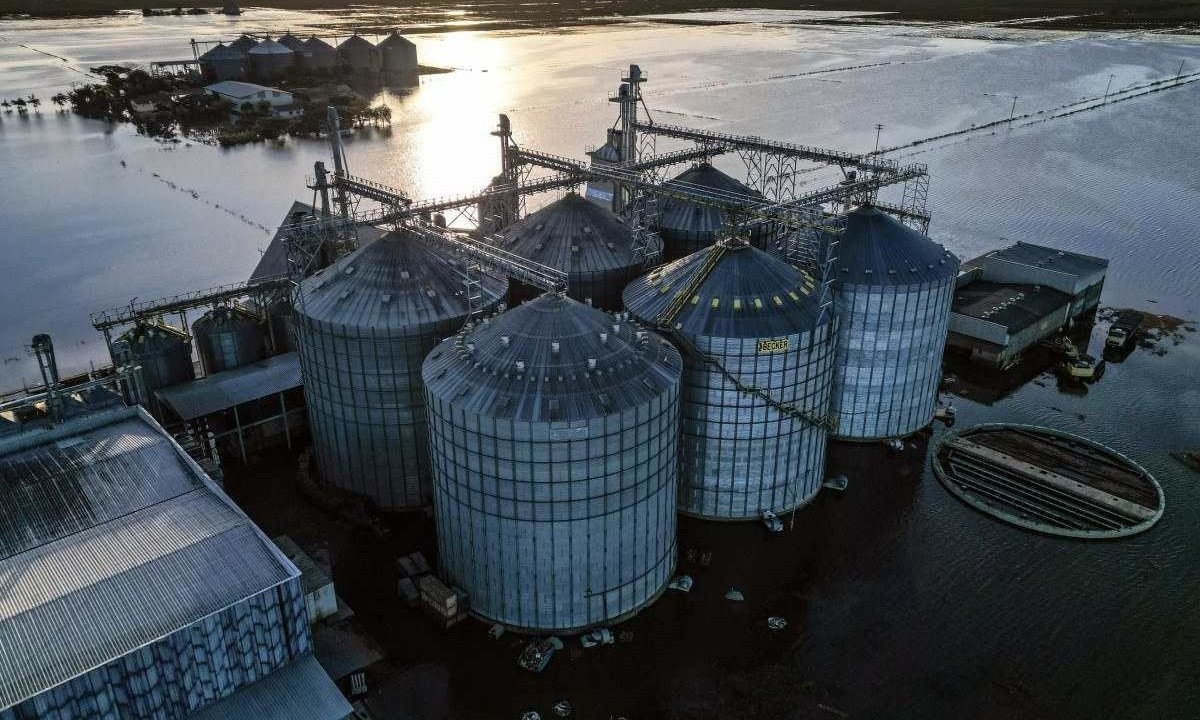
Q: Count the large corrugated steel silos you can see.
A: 6